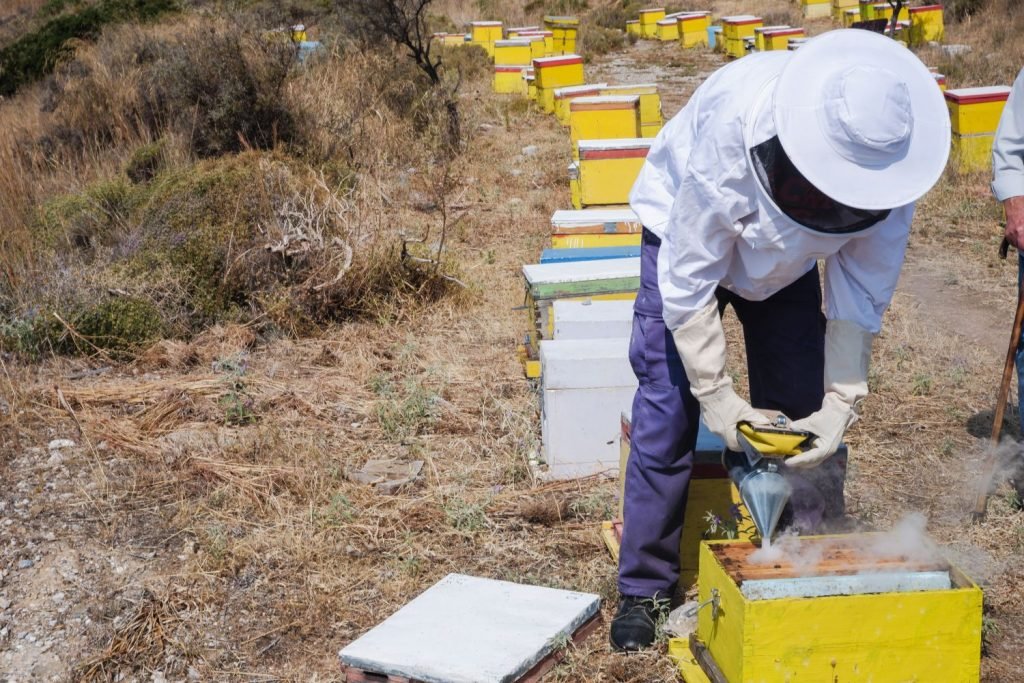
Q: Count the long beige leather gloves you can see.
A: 2